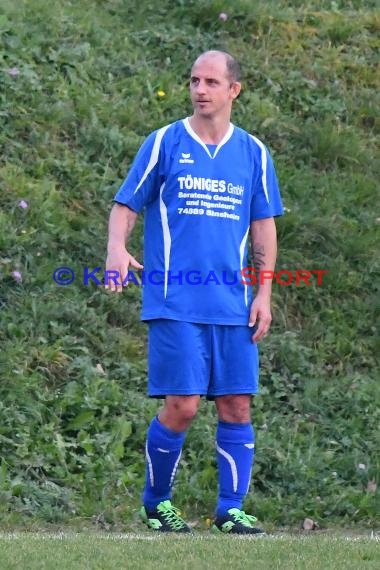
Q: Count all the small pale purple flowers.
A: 4